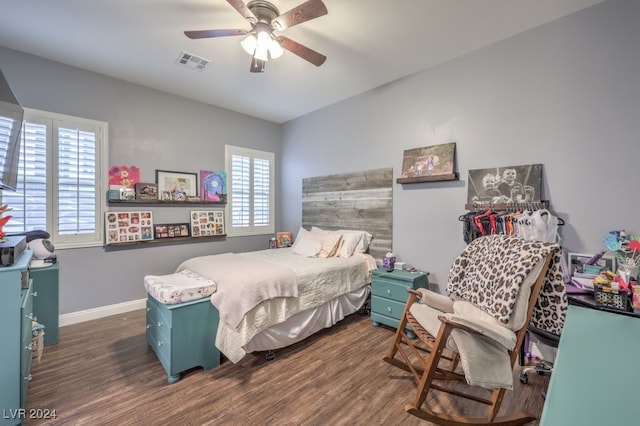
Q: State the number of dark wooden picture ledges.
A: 4